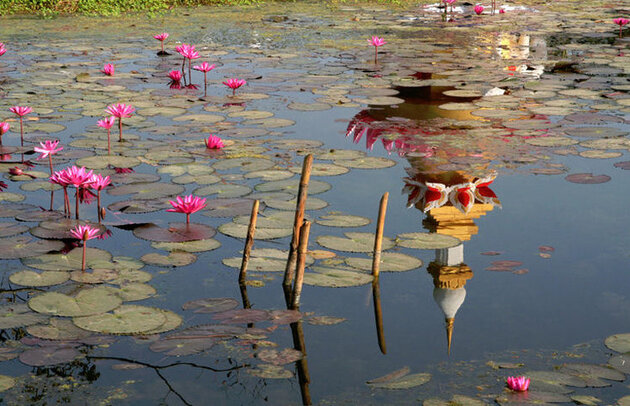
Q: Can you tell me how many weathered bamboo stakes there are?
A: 4